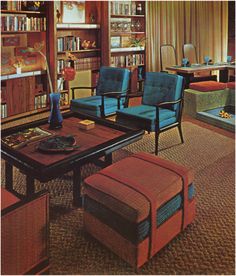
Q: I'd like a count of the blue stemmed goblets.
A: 3